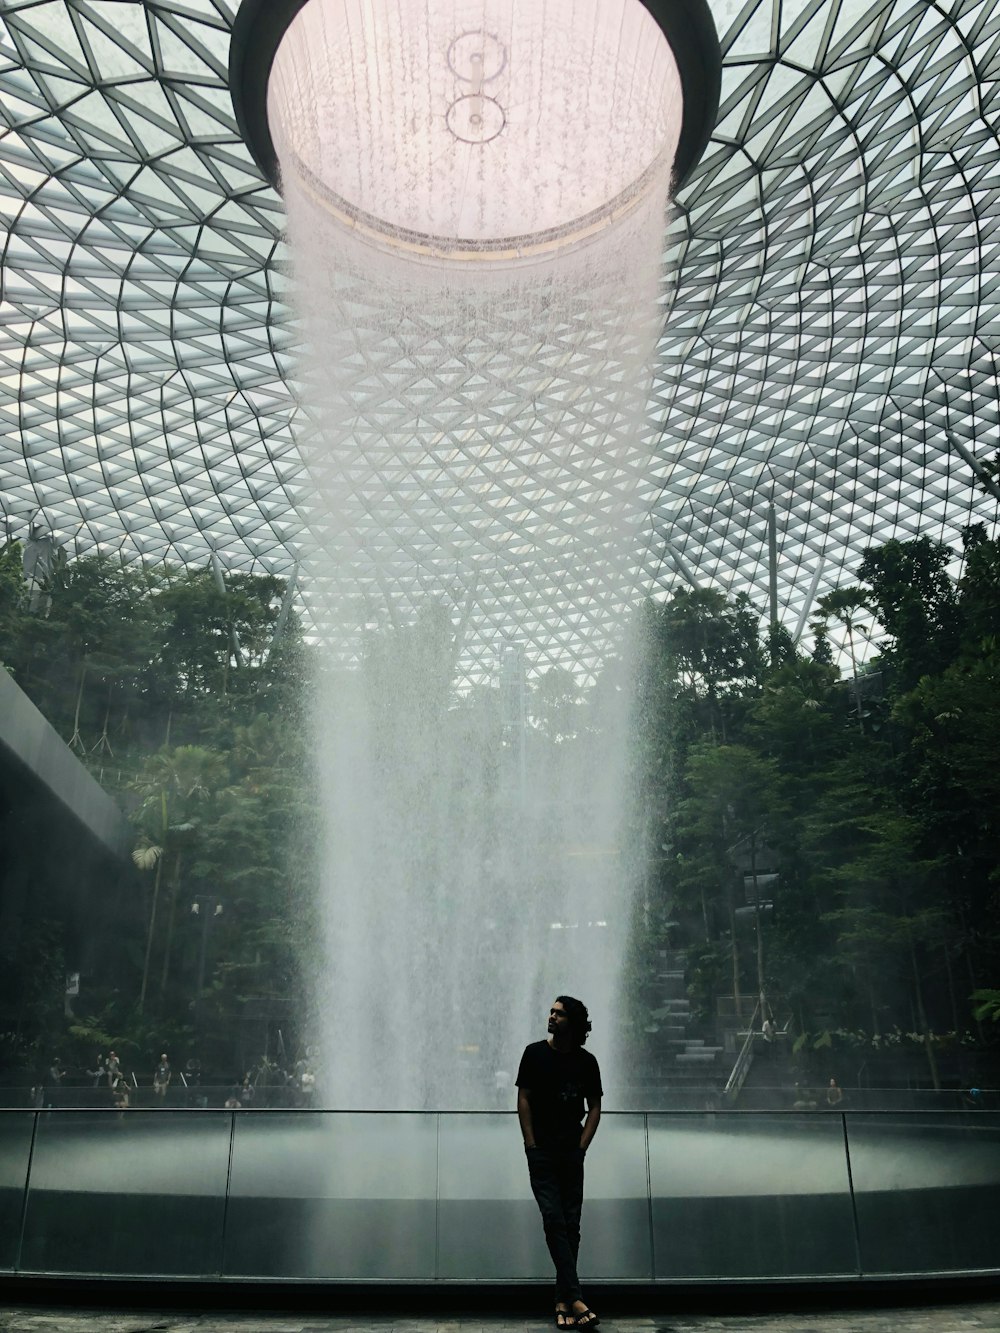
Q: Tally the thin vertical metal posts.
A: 5